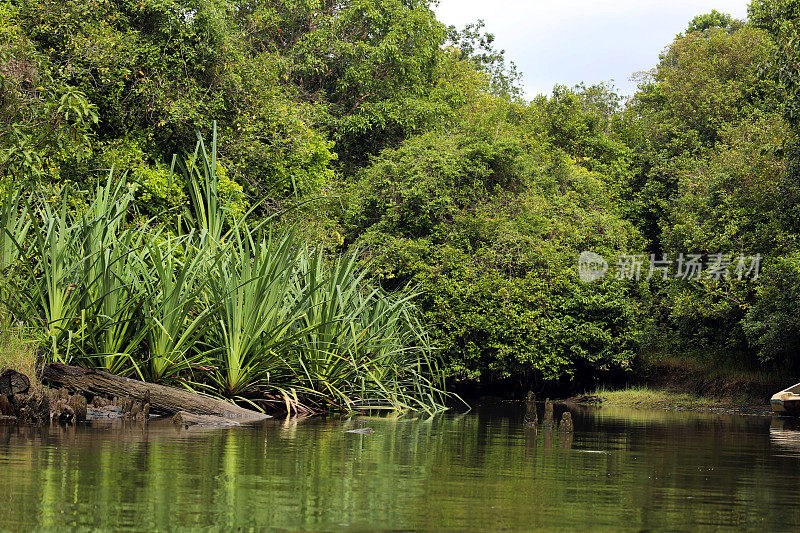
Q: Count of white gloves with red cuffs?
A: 0